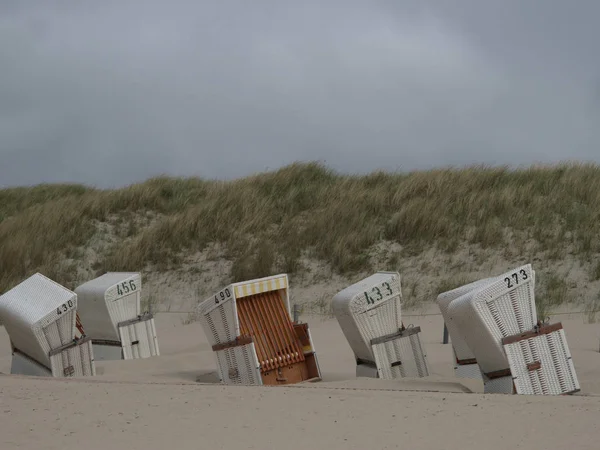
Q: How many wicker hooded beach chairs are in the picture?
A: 6